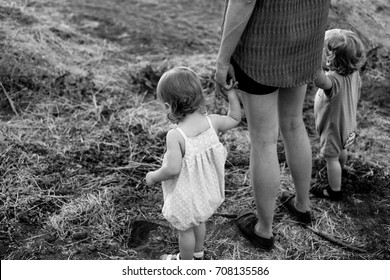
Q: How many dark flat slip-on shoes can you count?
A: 2